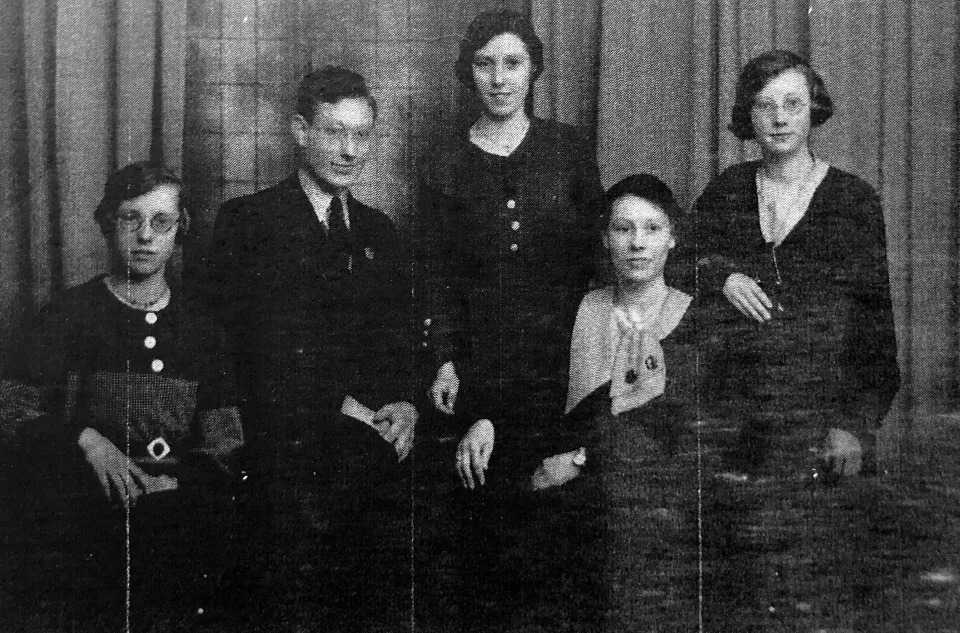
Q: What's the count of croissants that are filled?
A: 0